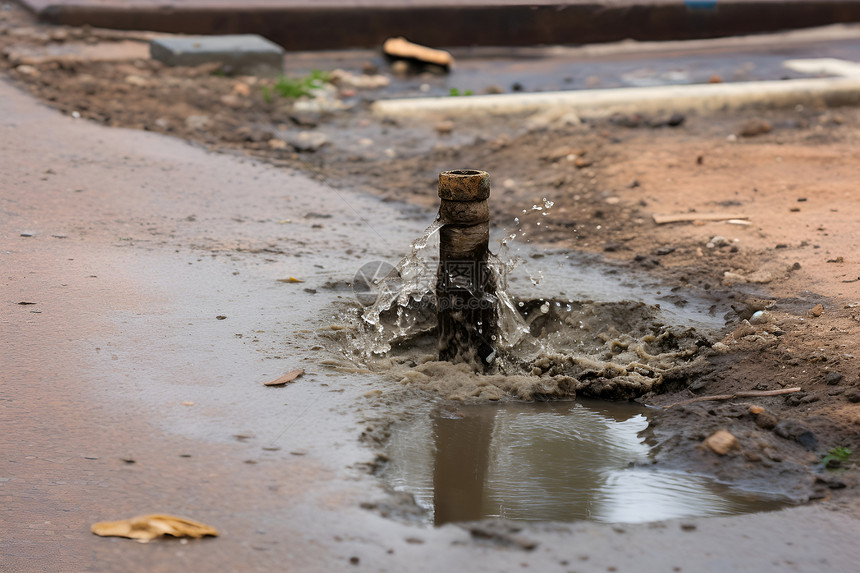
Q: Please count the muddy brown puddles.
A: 1